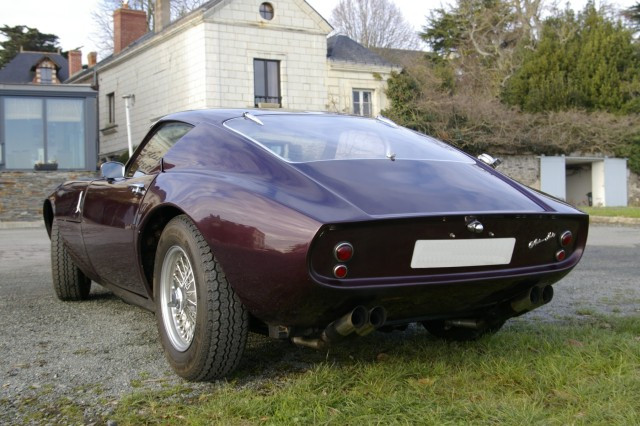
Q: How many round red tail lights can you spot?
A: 4